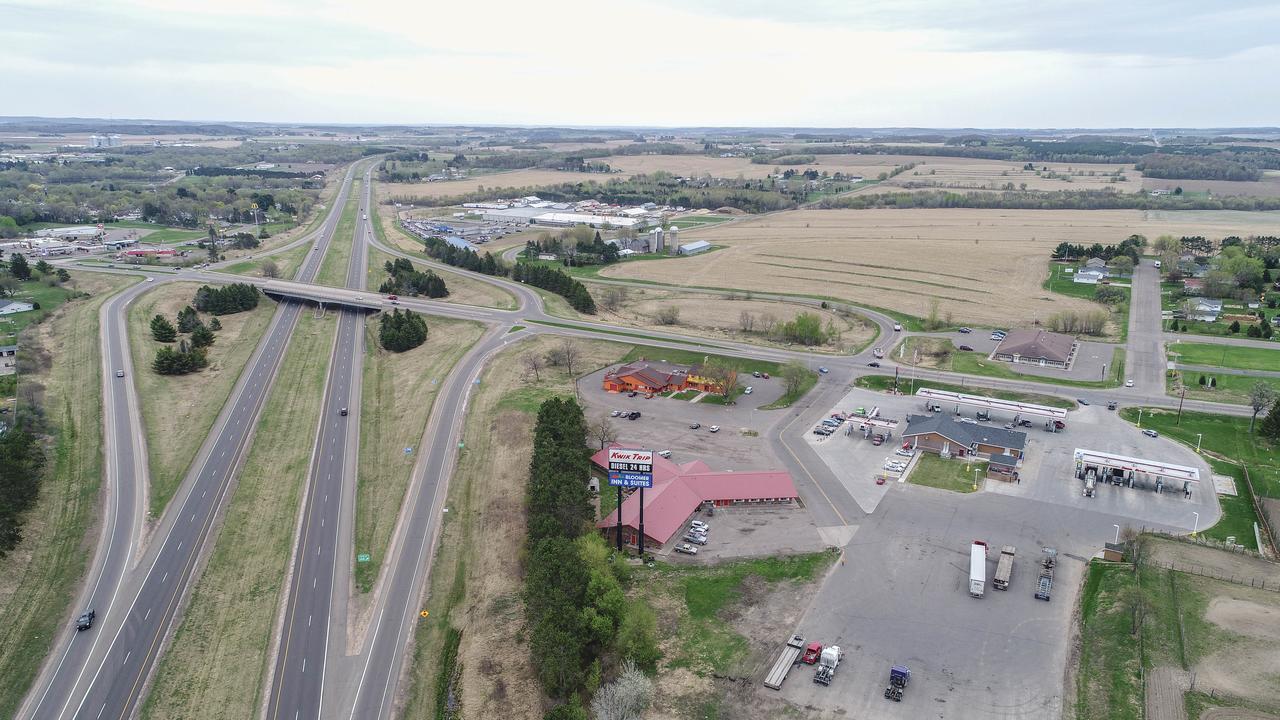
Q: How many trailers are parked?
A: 4